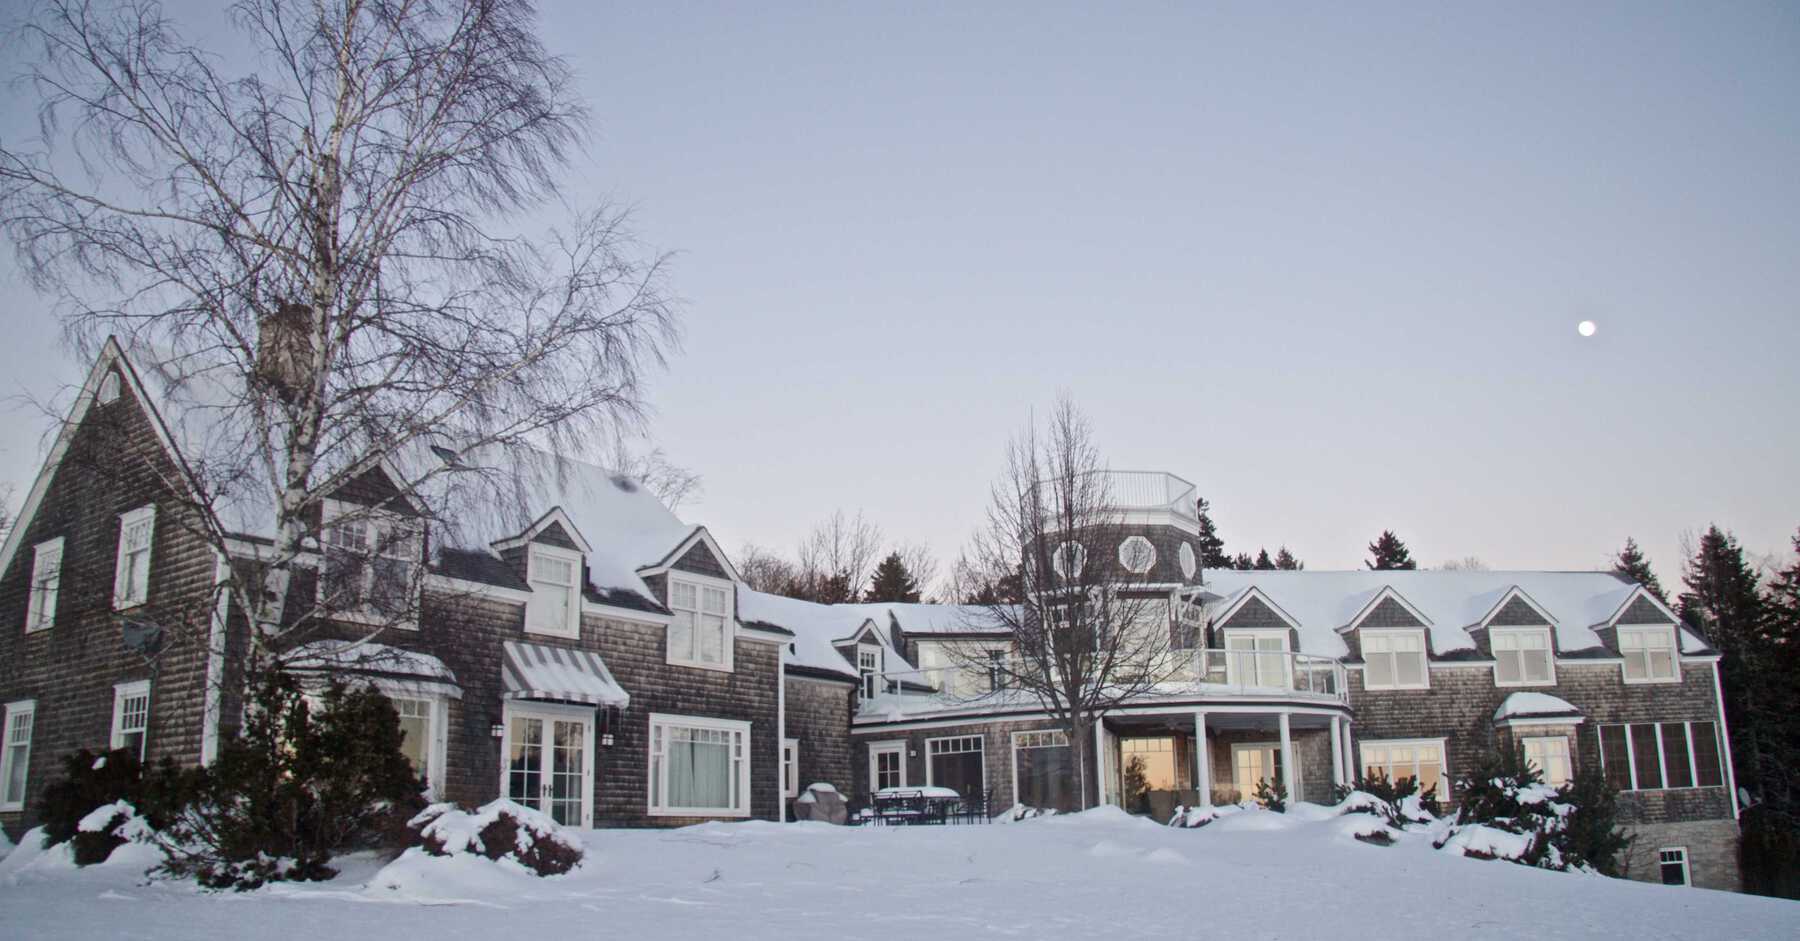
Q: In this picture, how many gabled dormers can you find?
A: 8